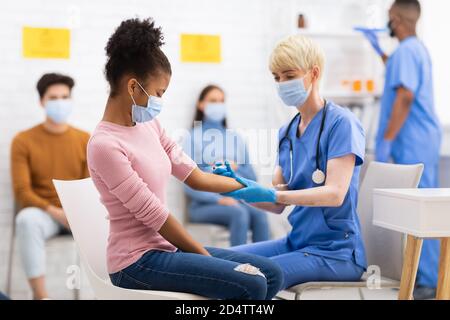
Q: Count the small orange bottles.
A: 2